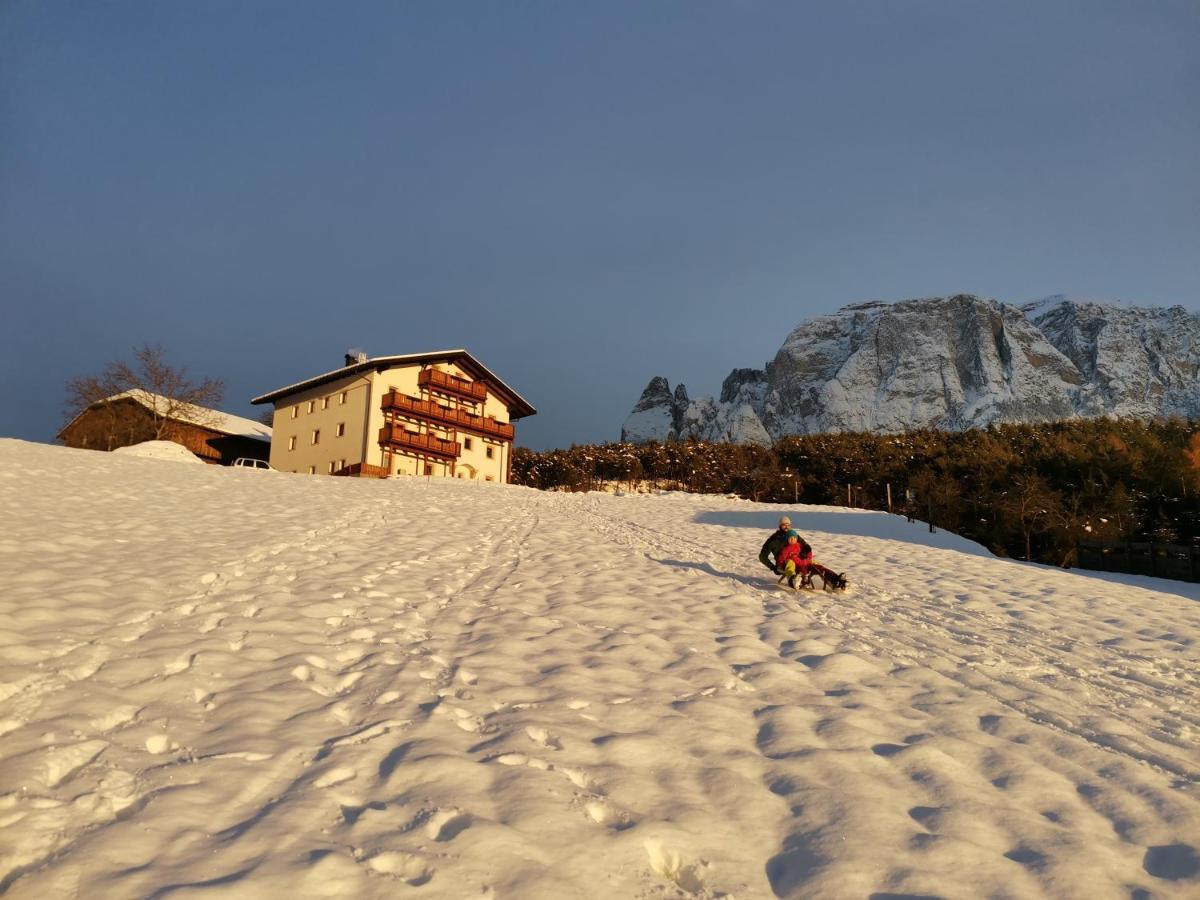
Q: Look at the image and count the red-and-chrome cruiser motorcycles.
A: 0